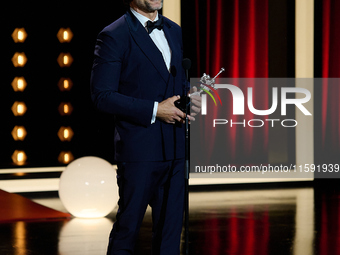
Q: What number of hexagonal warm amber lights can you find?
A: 12